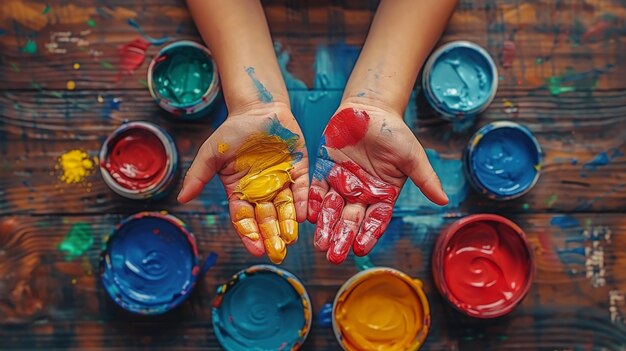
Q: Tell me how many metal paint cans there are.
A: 8